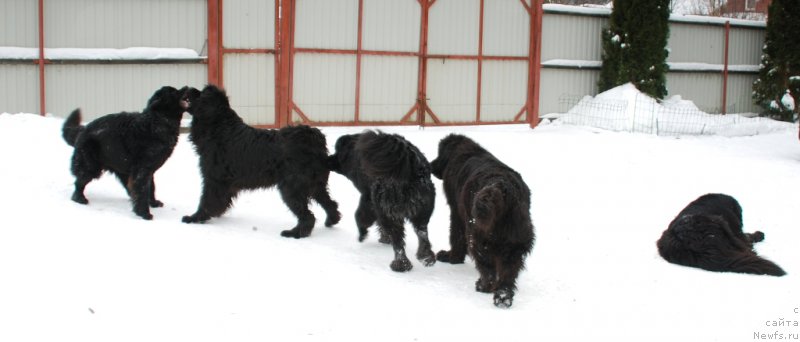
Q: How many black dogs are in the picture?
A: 5